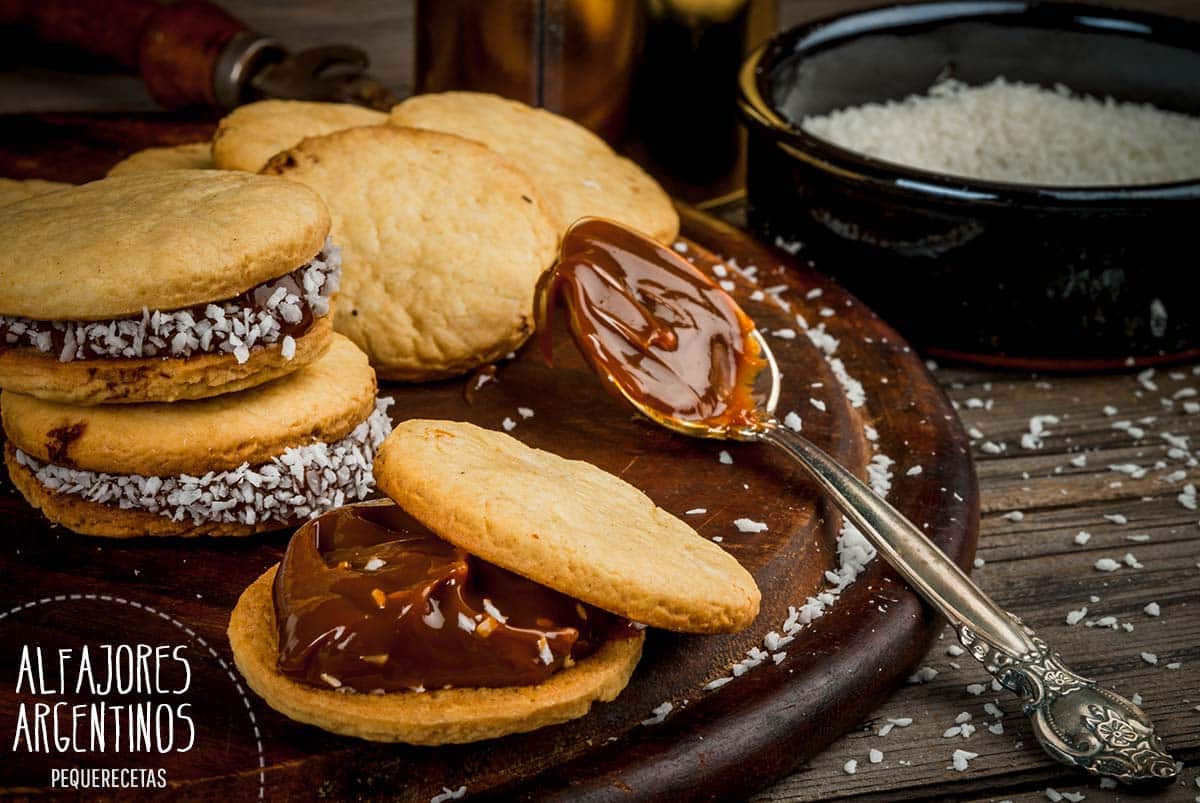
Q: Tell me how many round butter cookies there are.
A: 11